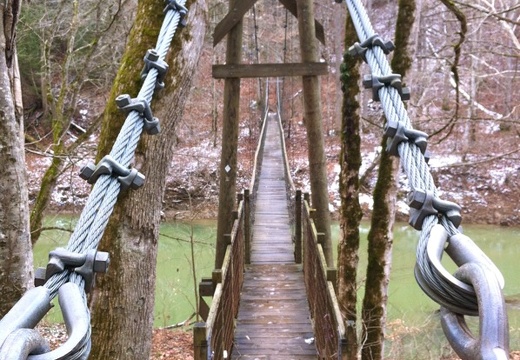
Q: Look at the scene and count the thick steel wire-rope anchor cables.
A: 2